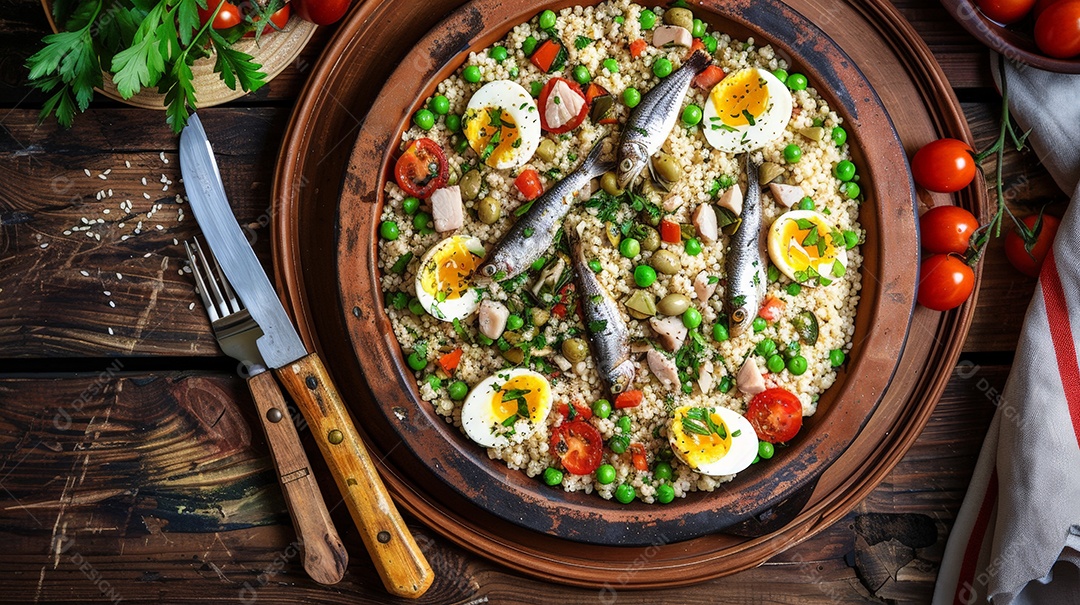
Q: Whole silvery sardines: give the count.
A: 4